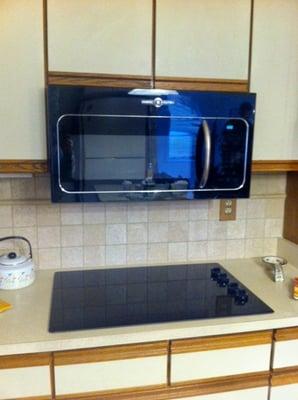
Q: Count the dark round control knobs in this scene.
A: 4